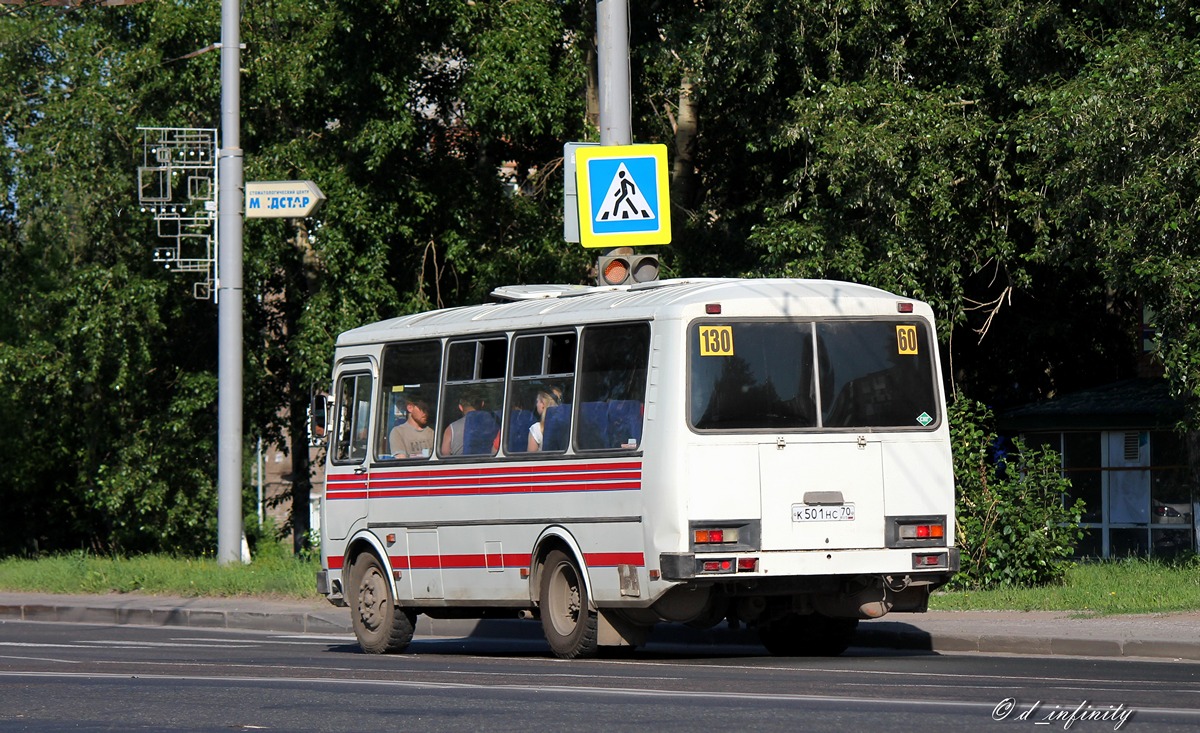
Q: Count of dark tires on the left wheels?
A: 2